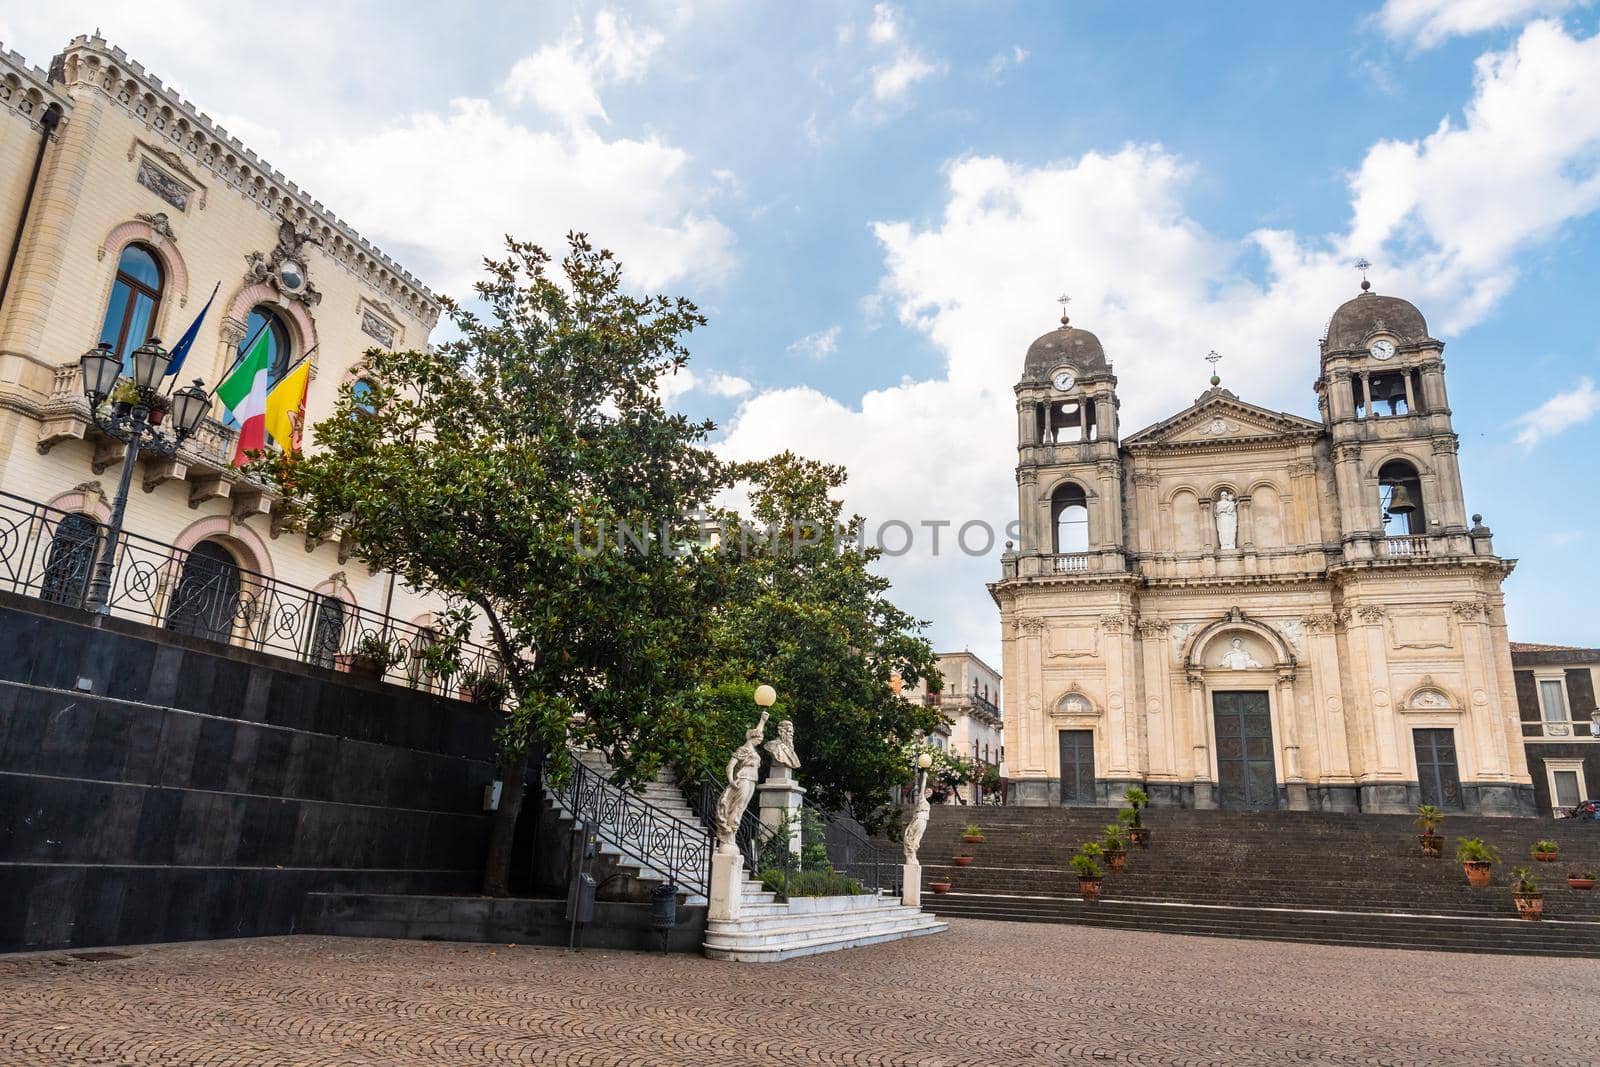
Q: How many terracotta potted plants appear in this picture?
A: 11